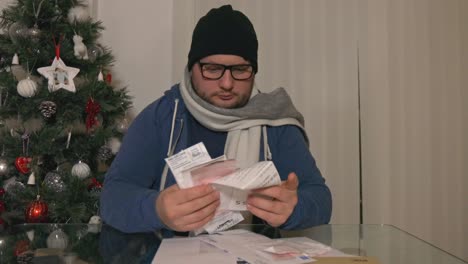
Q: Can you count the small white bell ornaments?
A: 3